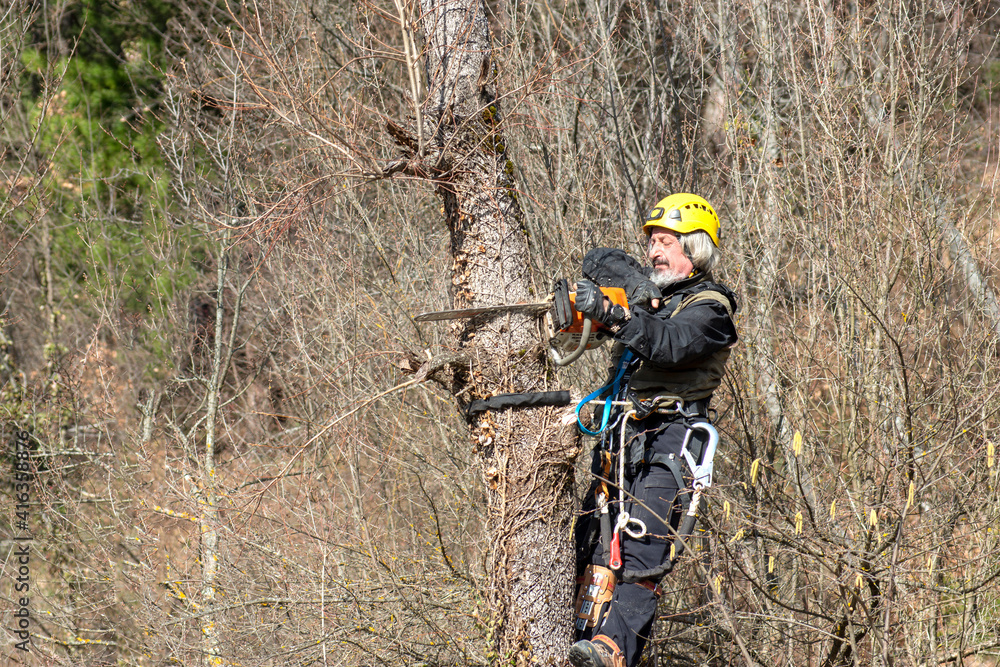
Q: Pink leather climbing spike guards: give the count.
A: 0